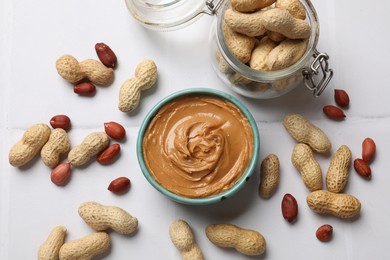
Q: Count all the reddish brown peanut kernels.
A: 13